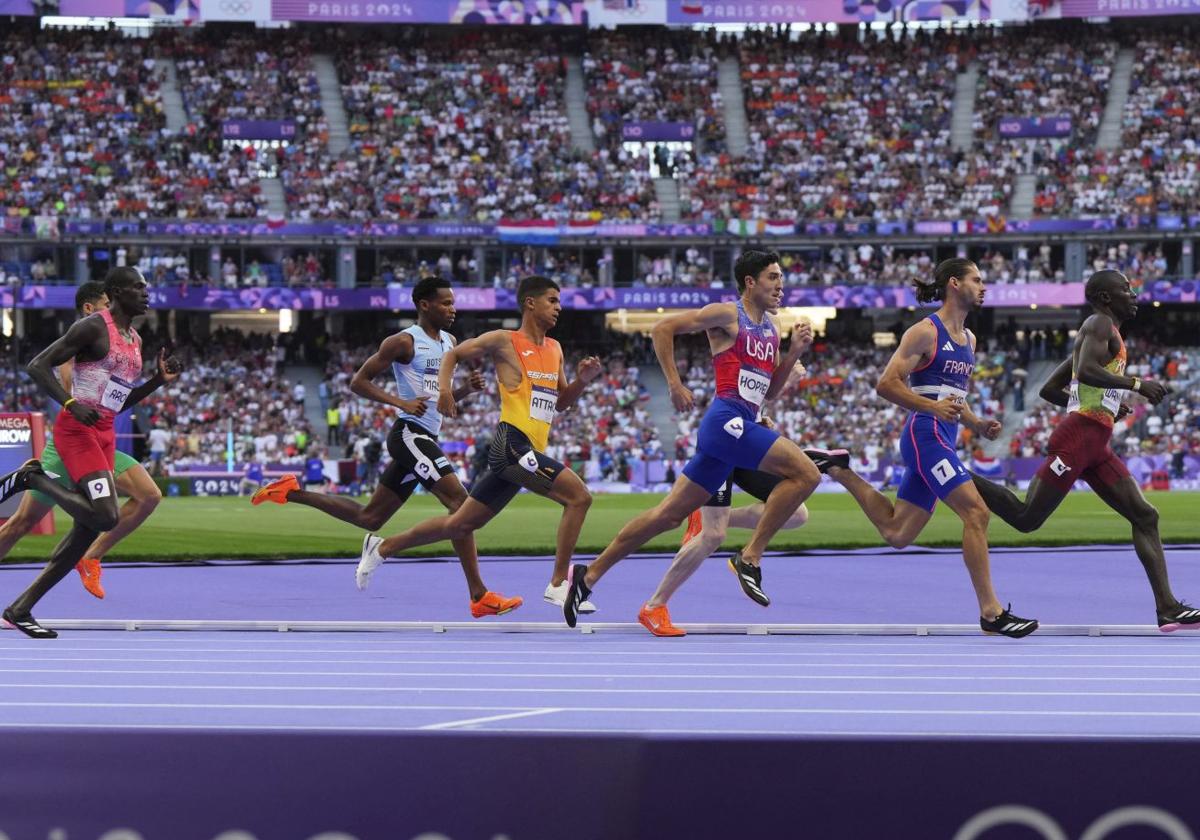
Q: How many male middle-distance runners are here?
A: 8